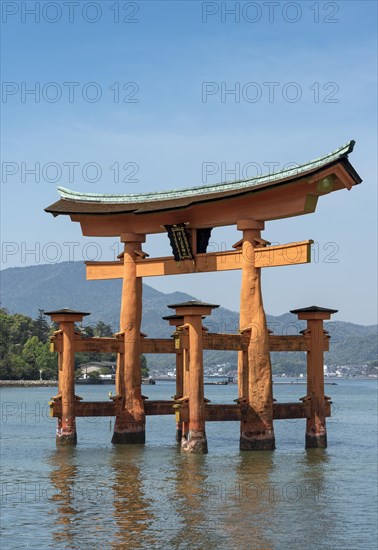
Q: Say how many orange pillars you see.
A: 6